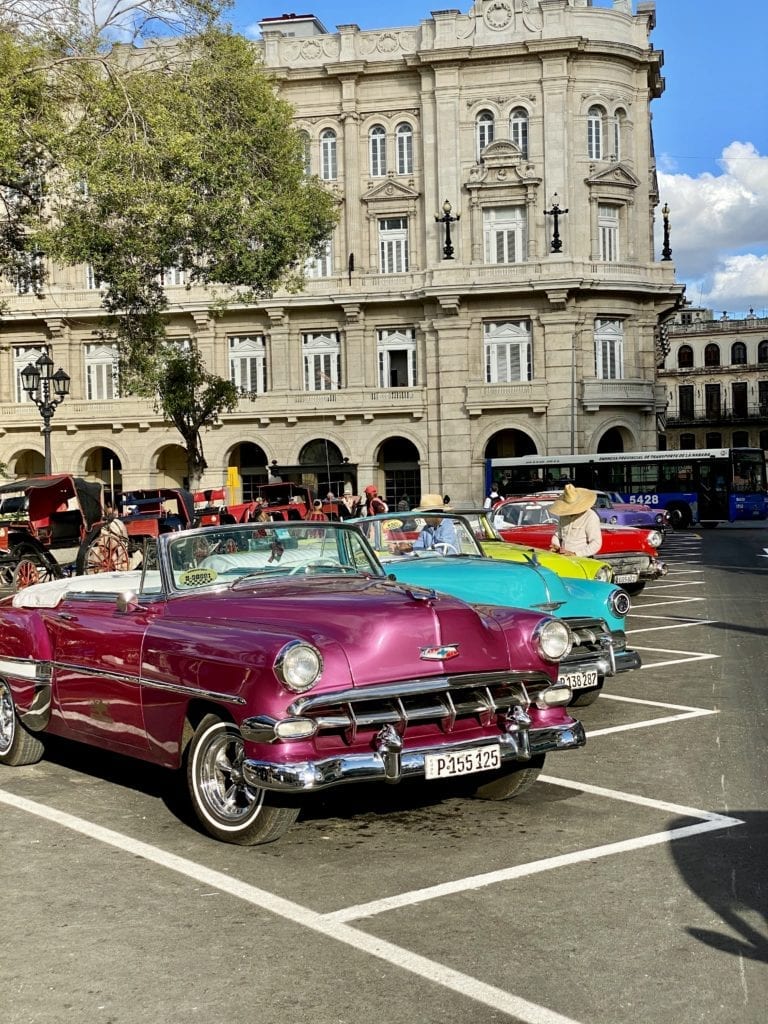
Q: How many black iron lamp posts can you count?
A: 4